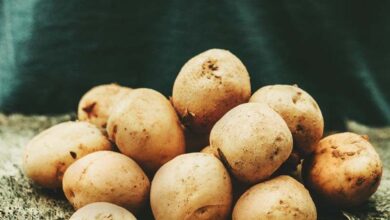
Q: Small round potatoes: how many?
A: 11